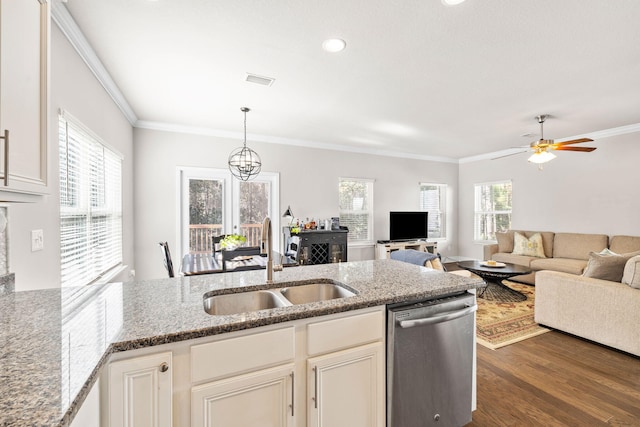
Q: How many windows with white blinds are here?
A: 4